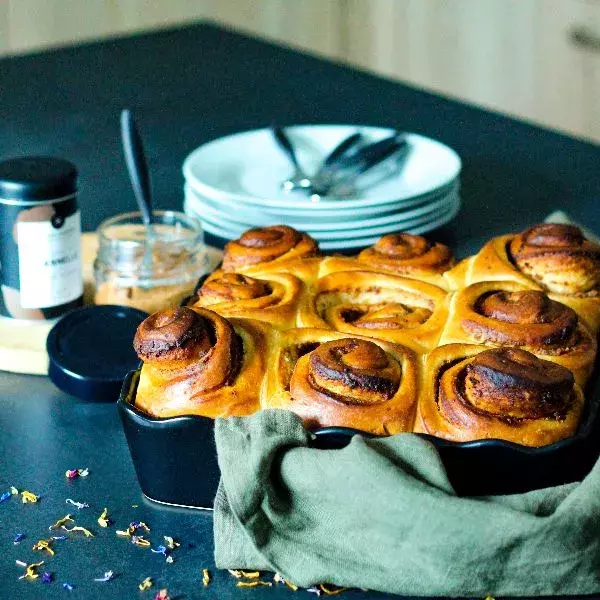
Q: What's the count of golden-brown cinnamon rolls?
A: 9